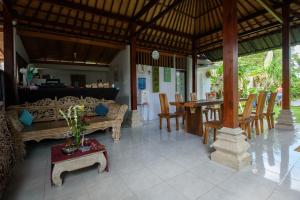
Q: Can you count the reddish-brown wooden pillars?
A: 5